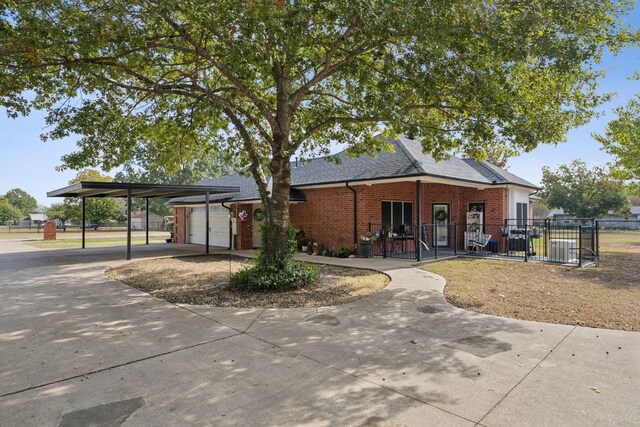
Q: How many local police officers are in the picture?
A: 0